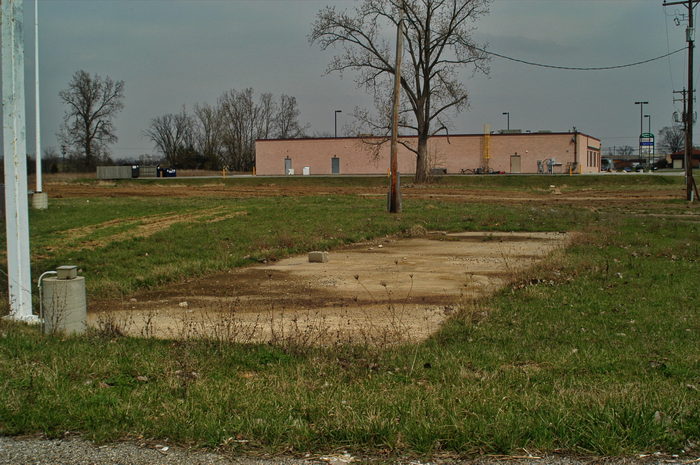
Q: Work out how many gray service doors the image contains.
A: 2